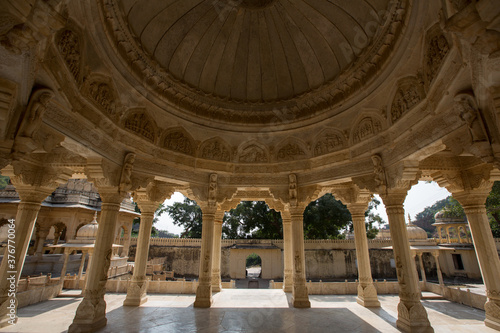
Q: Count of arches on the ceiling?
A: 11